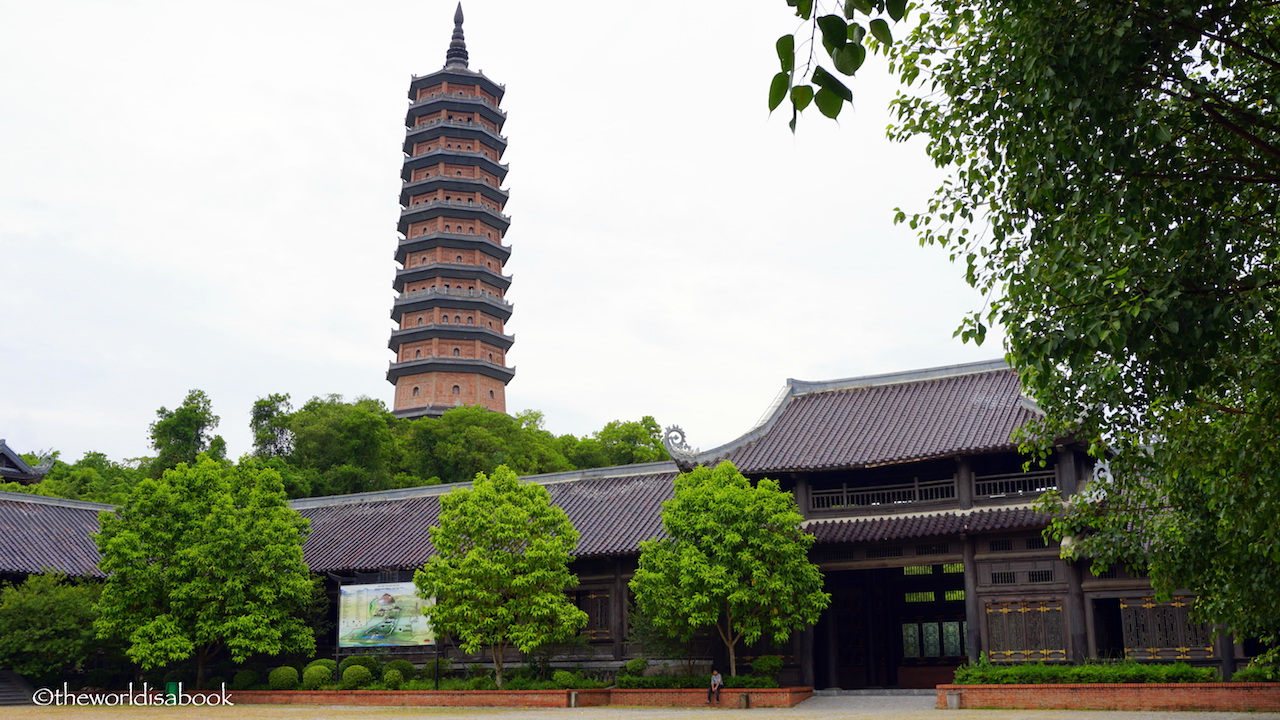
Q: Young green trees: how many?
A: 3